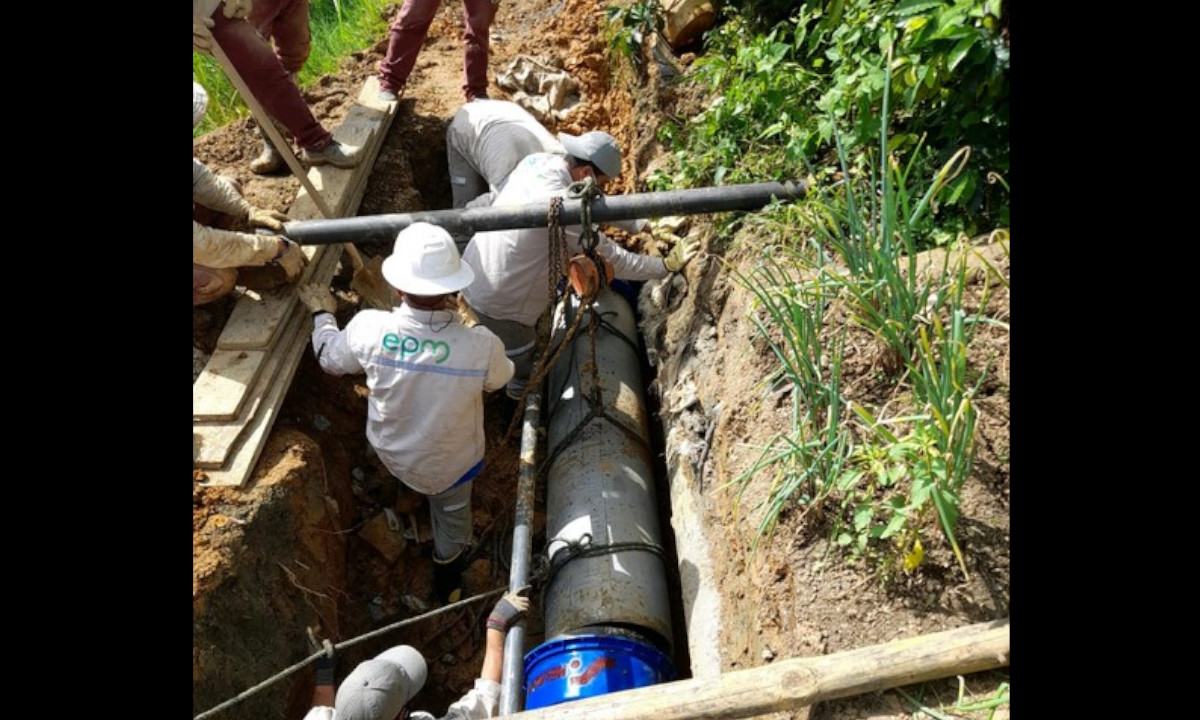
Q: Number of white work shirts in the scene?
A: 4